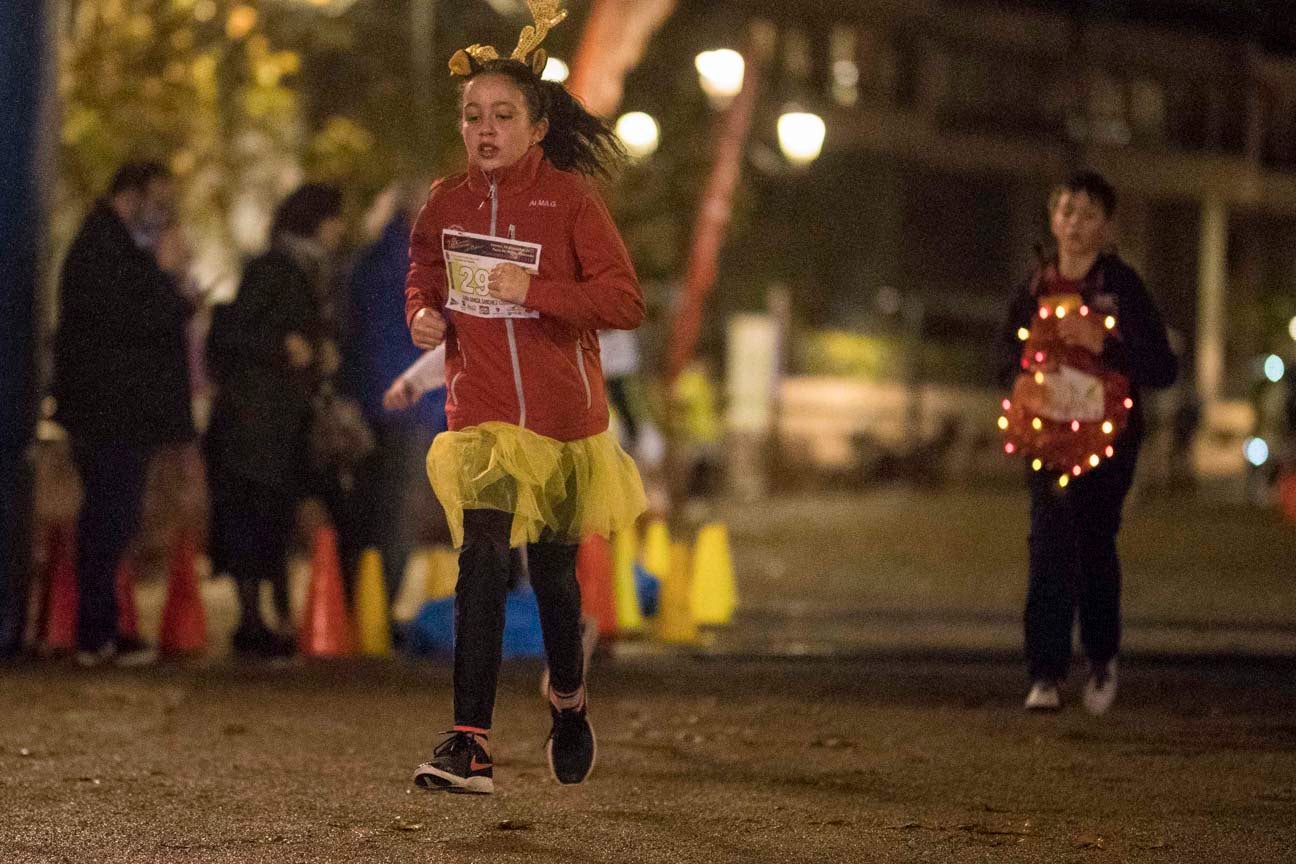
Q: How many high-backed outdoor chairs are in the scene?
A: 0